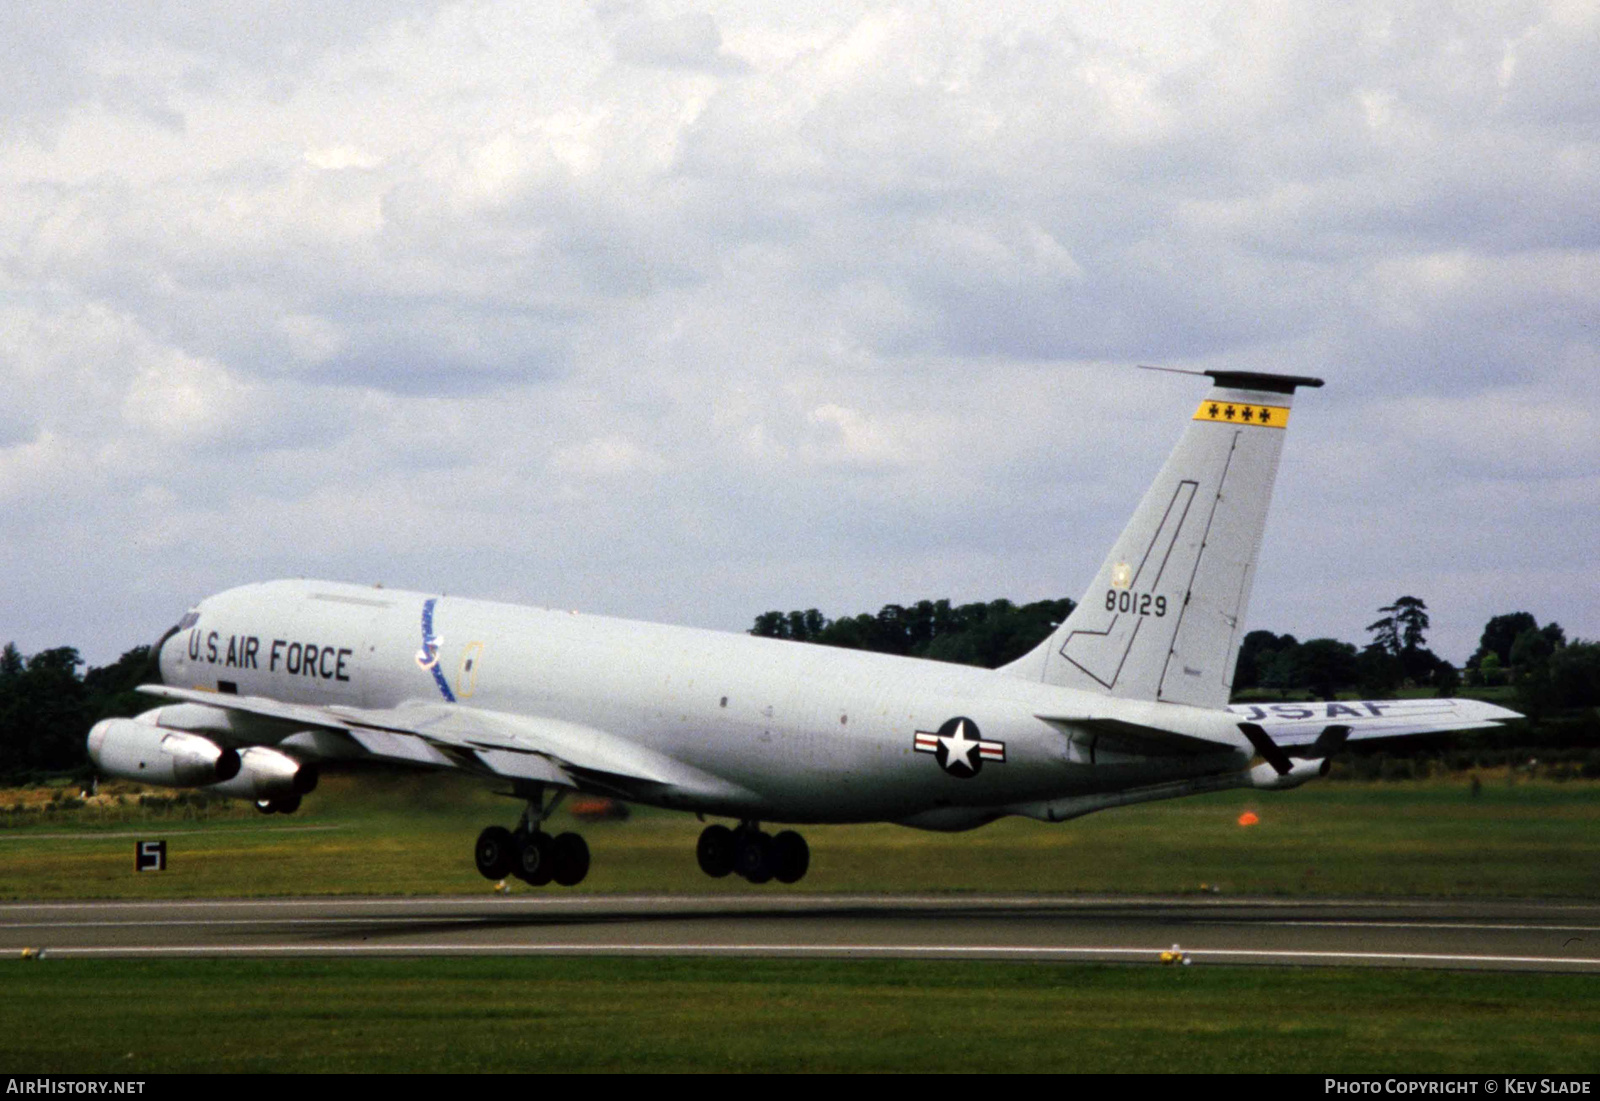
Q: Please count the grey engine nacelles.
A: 2